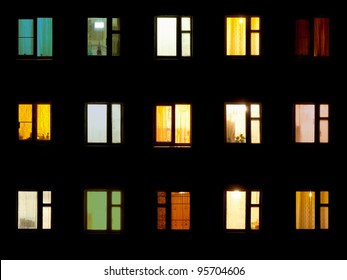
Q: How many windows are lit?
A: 15